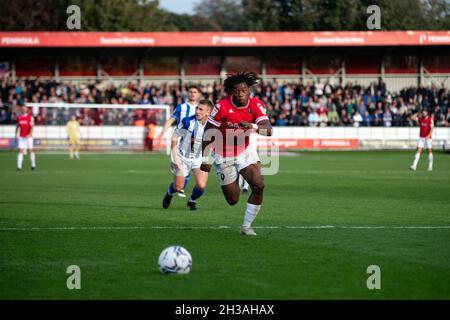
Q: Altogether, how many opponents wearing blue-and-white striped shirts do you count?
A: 2